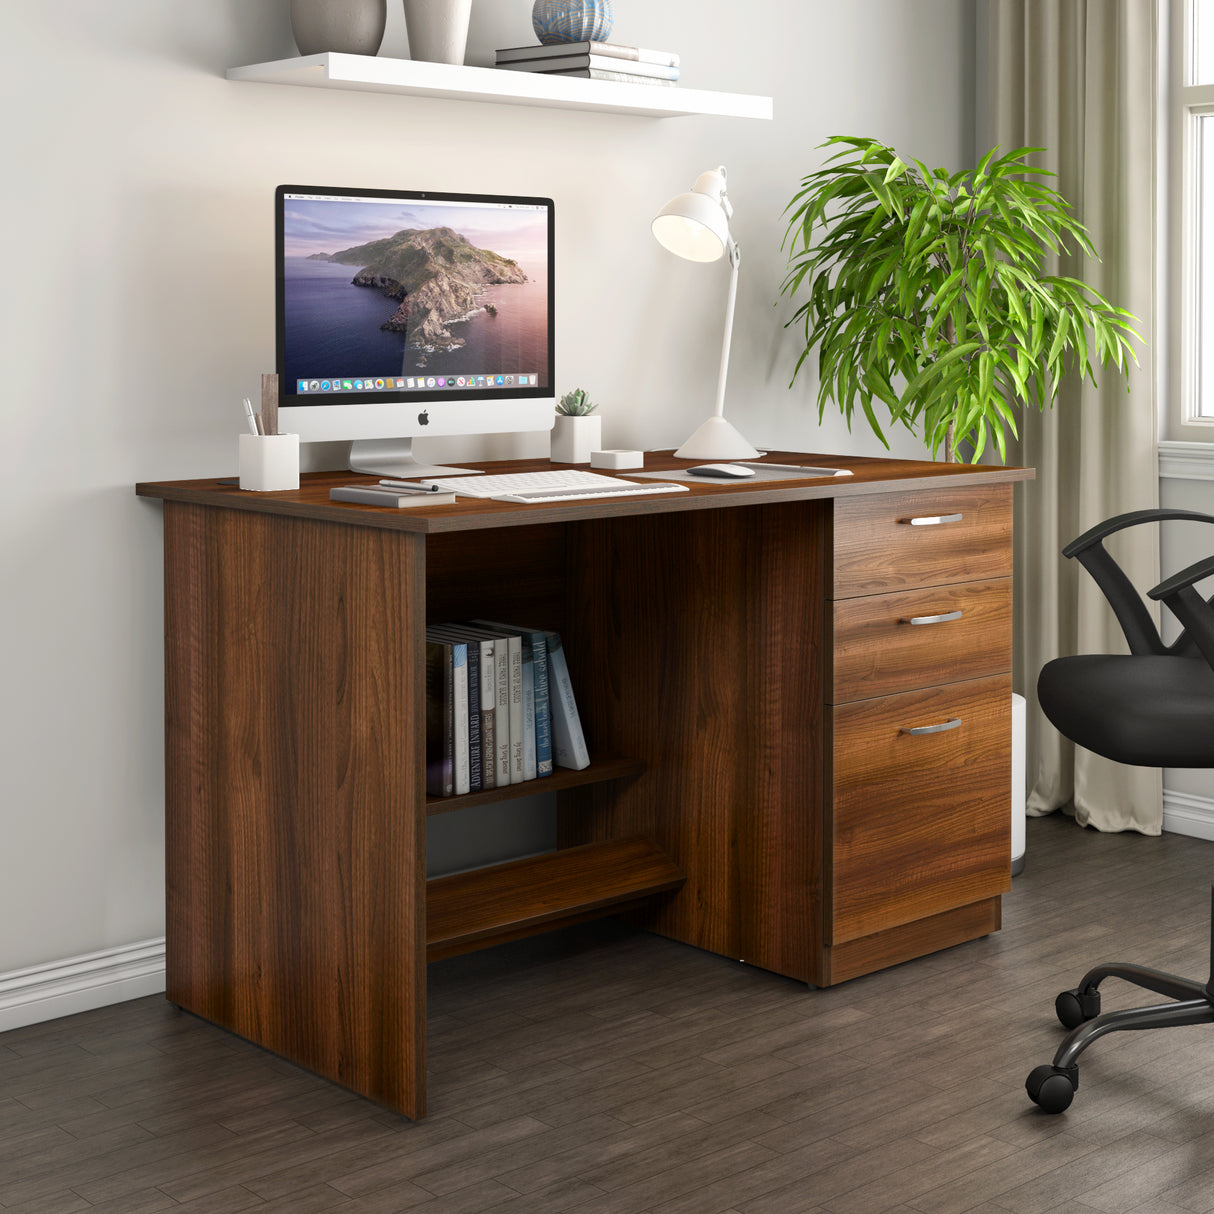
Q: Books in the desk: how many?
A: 9